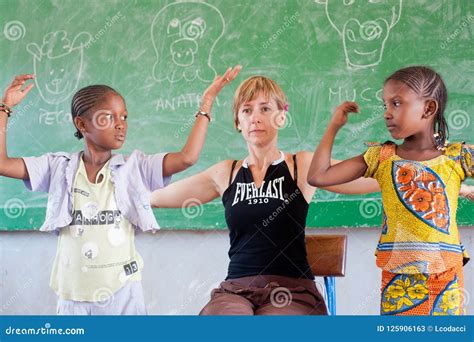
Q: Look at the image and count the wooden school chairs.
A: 1